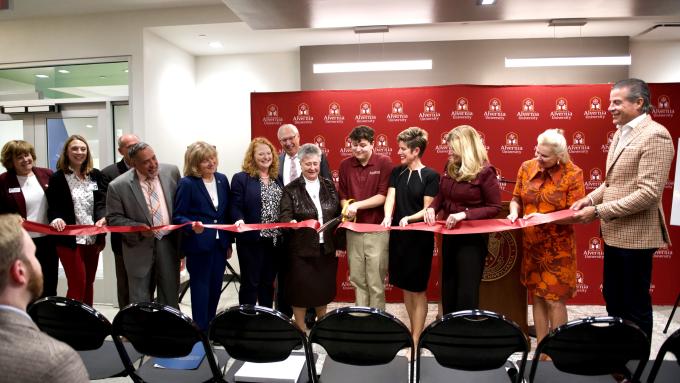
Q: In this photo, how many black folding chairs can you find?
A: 7